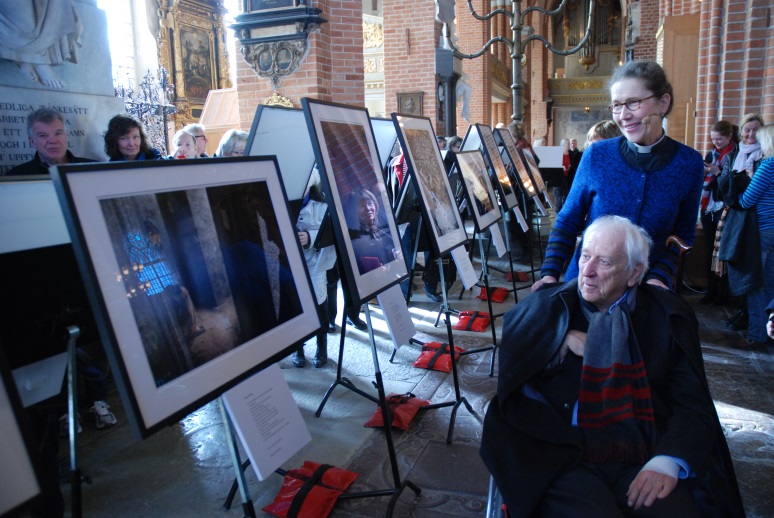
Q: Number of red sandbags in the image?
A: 6